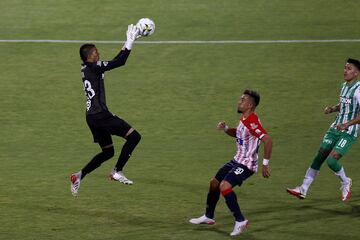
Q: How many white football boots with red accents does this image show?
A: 6